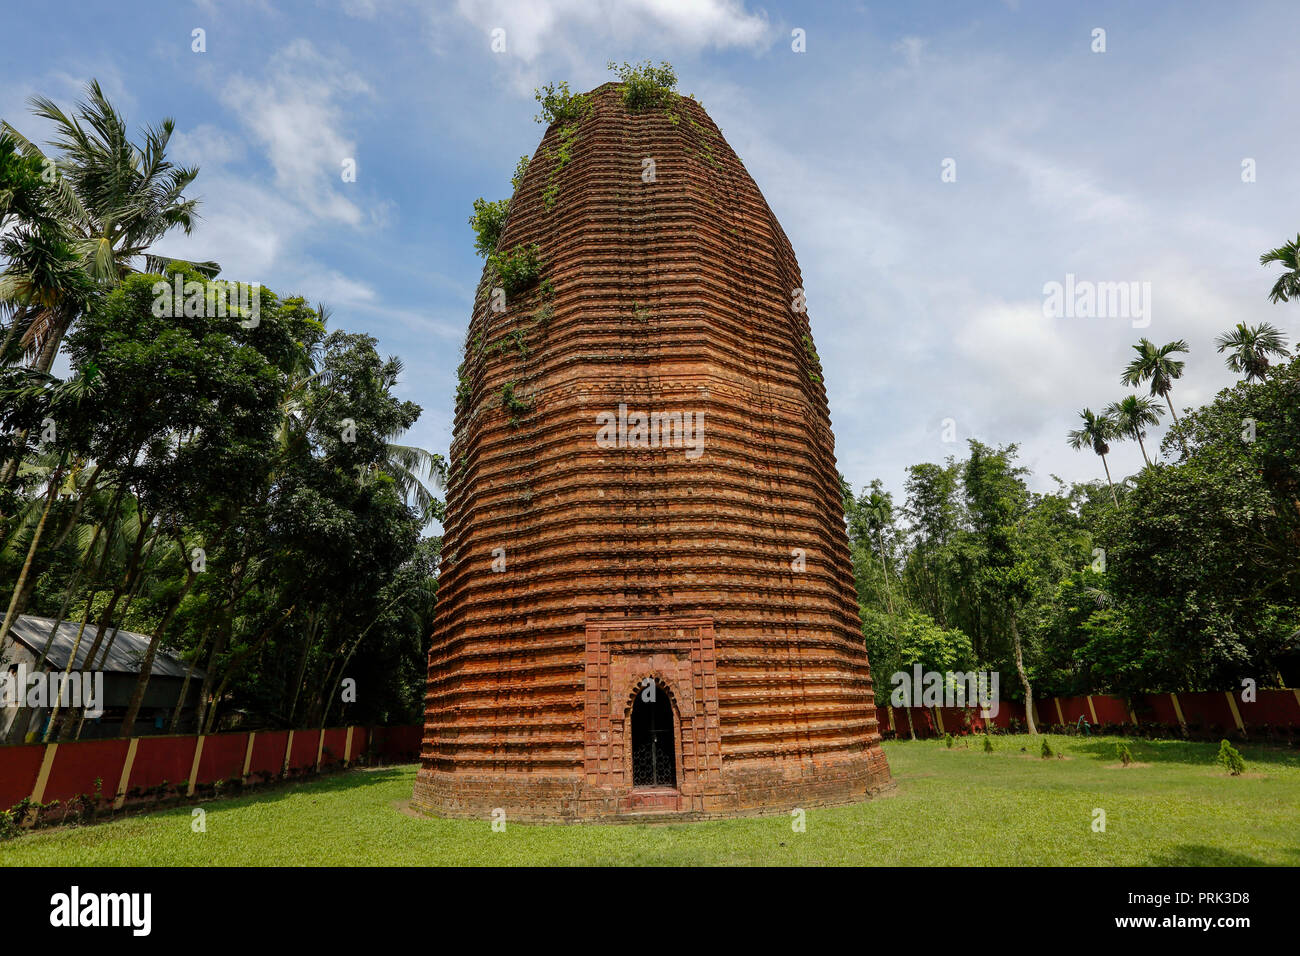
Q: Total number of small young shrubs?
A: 5